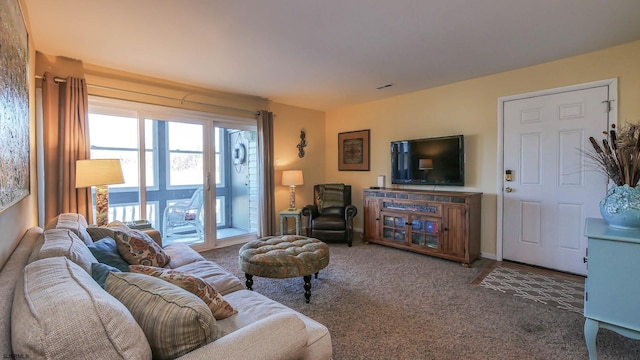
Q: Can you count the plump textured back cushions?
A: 3